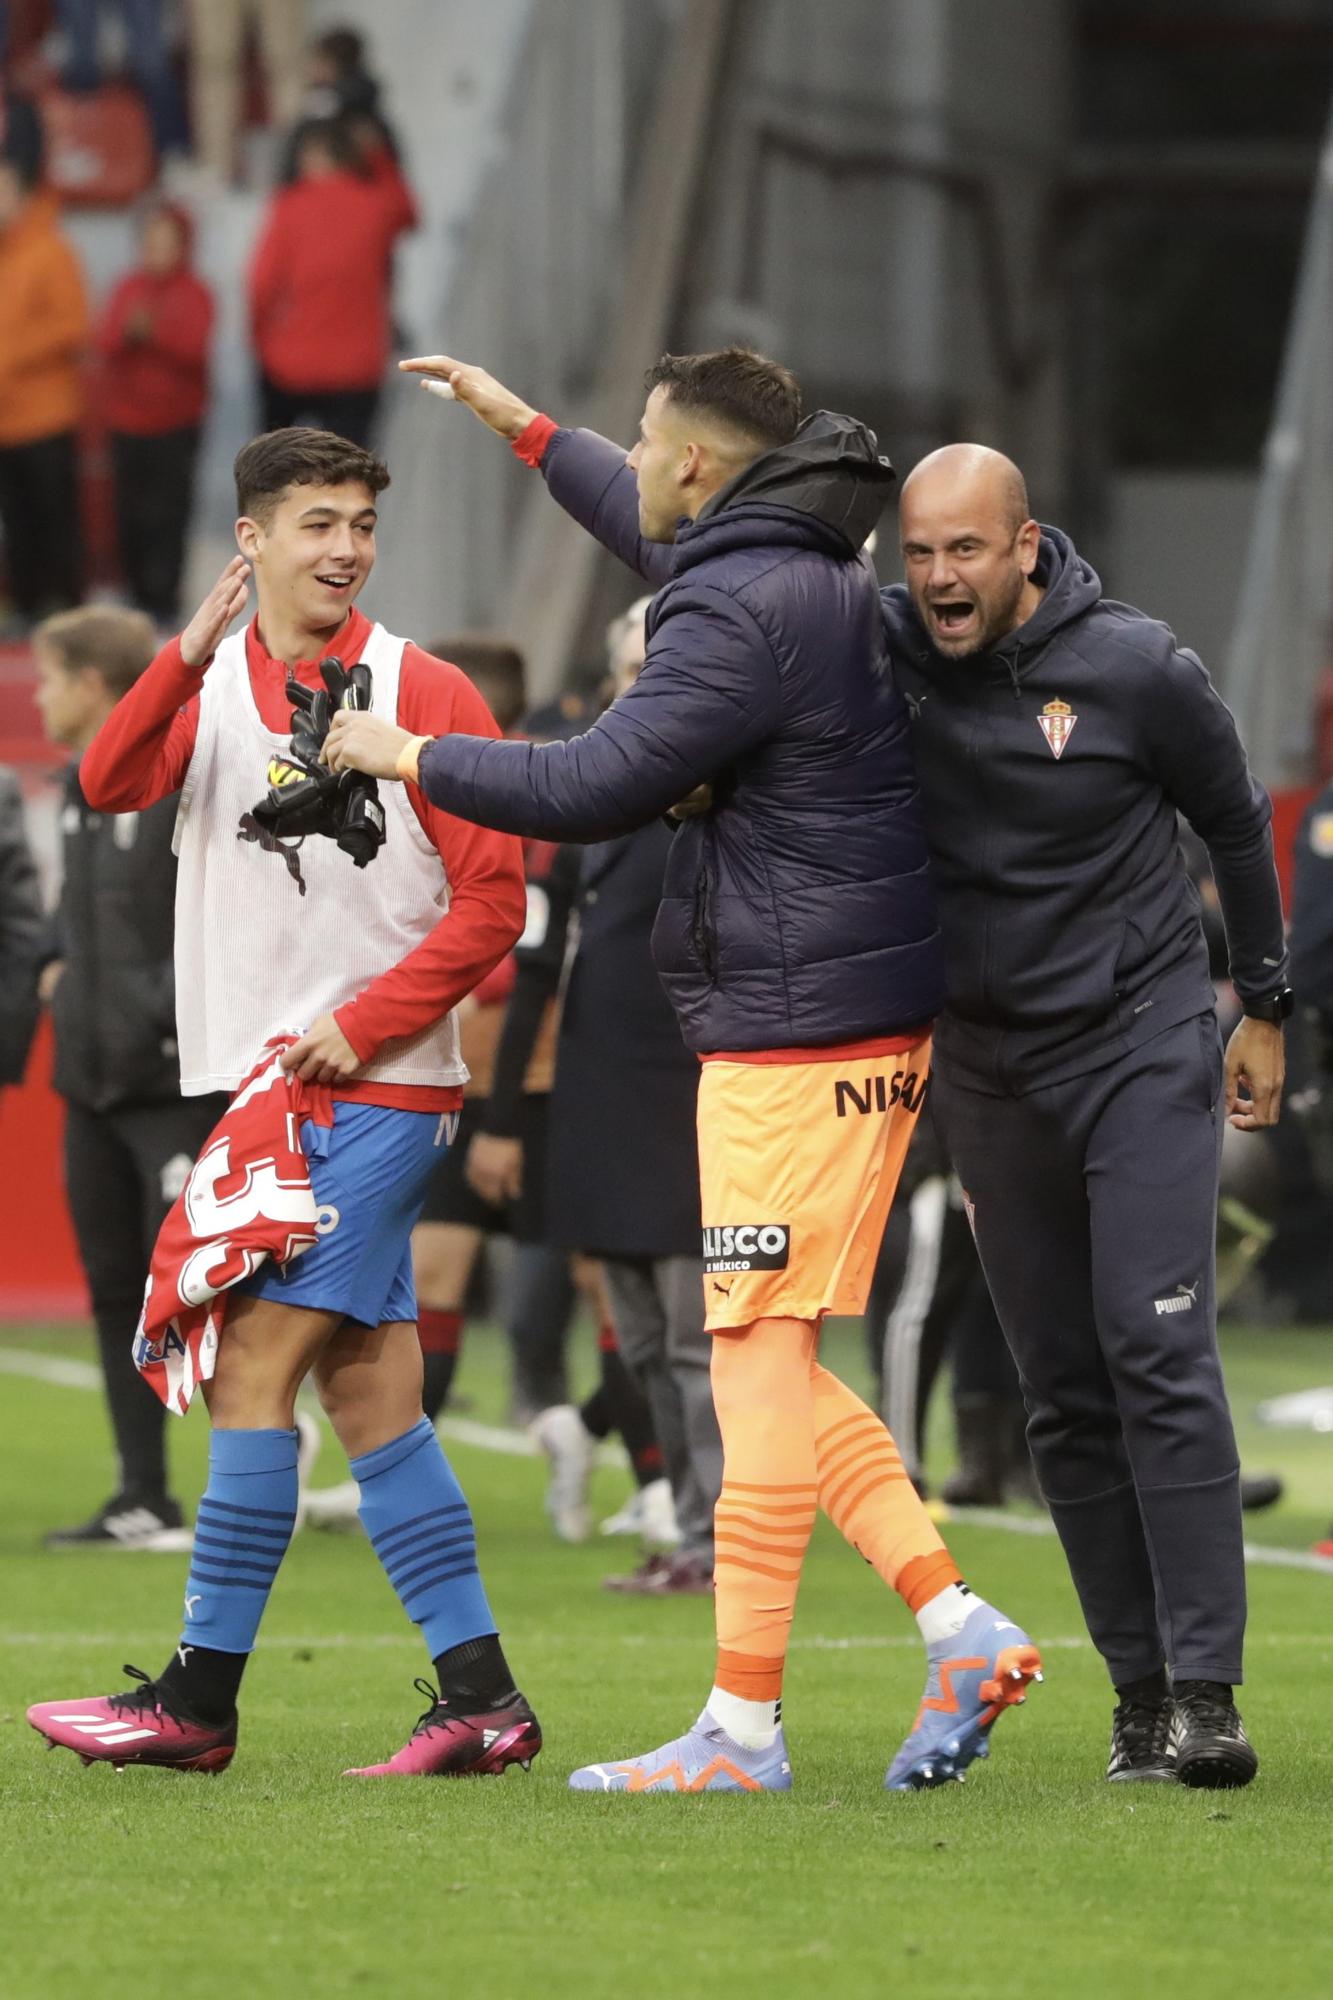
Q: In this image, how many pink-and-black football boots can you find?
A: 2